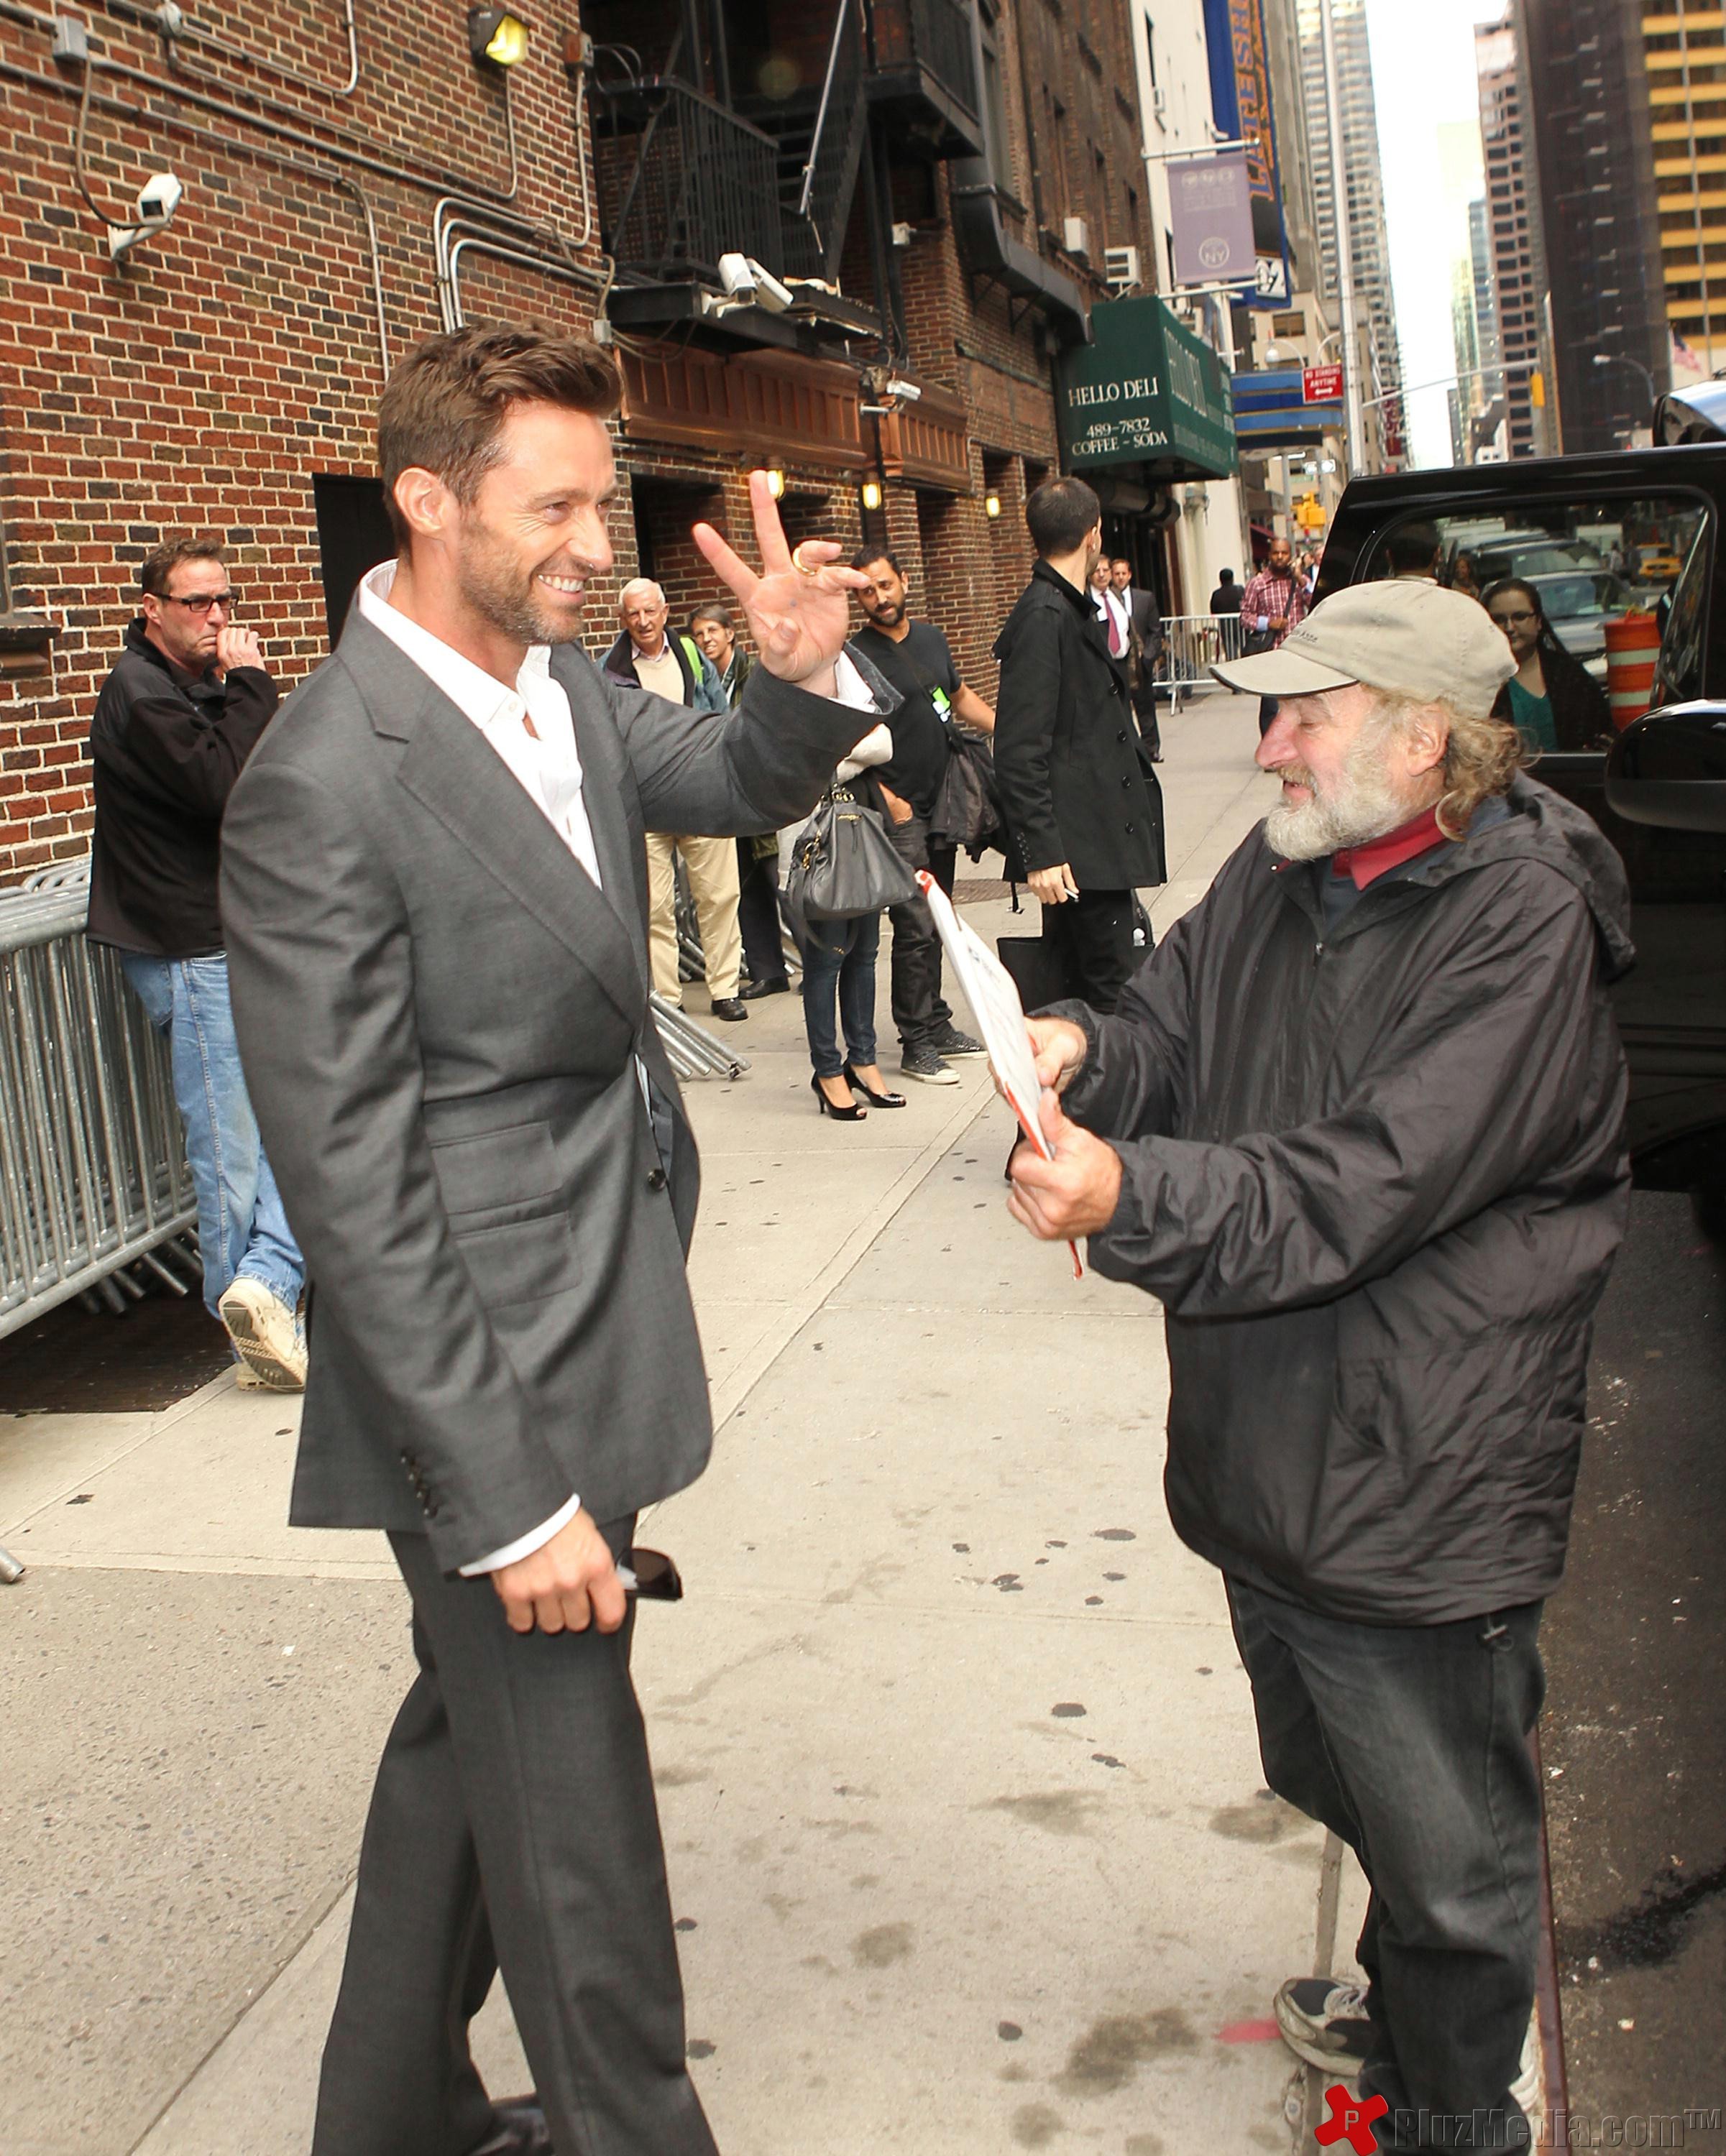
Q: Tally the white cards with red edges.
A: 1